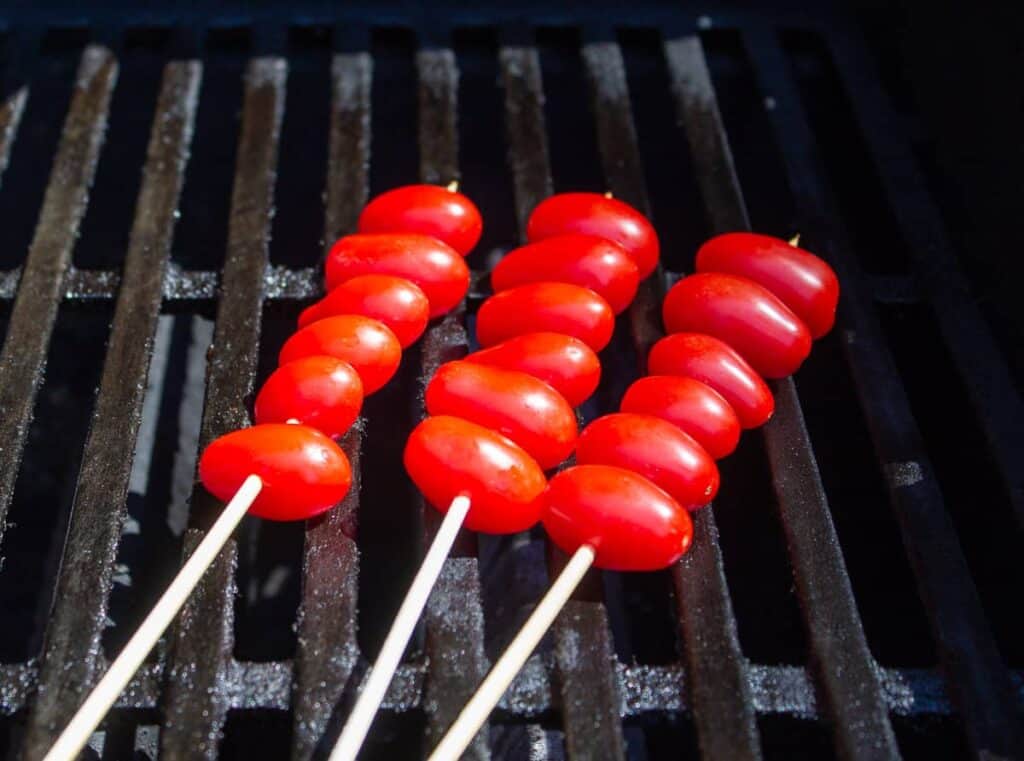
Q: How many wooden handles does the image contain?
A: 3